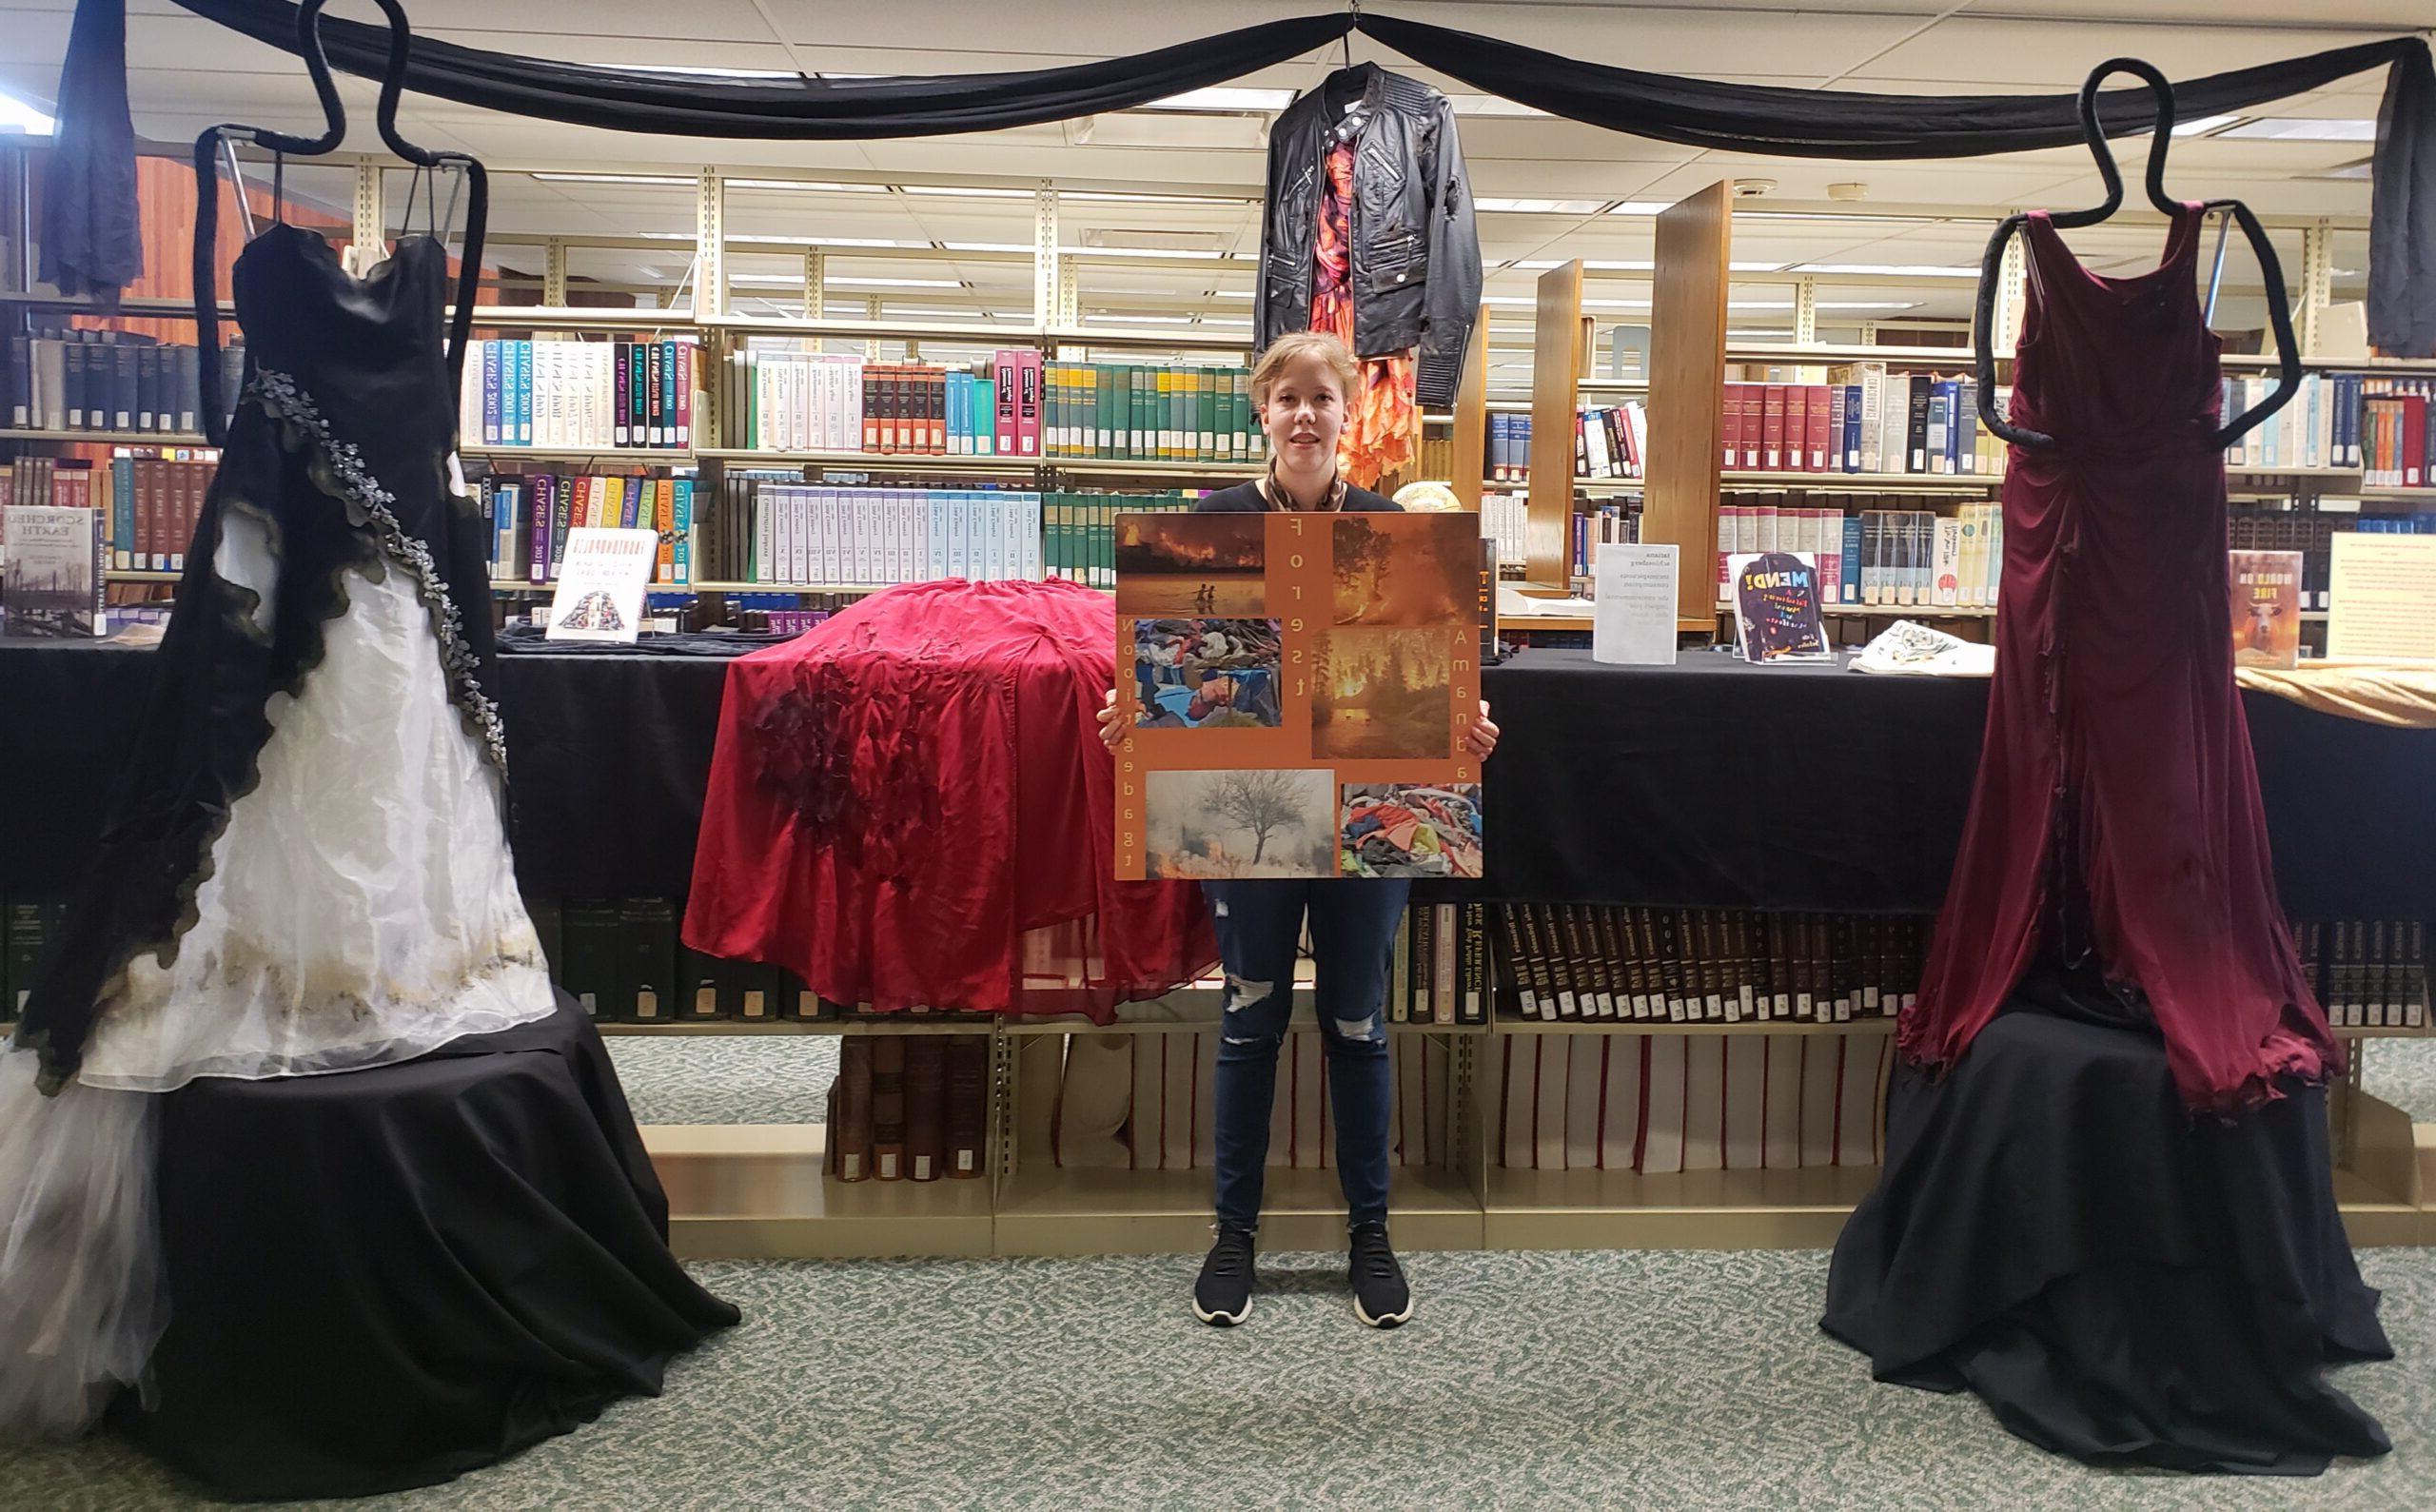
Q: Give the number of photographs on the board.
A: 6